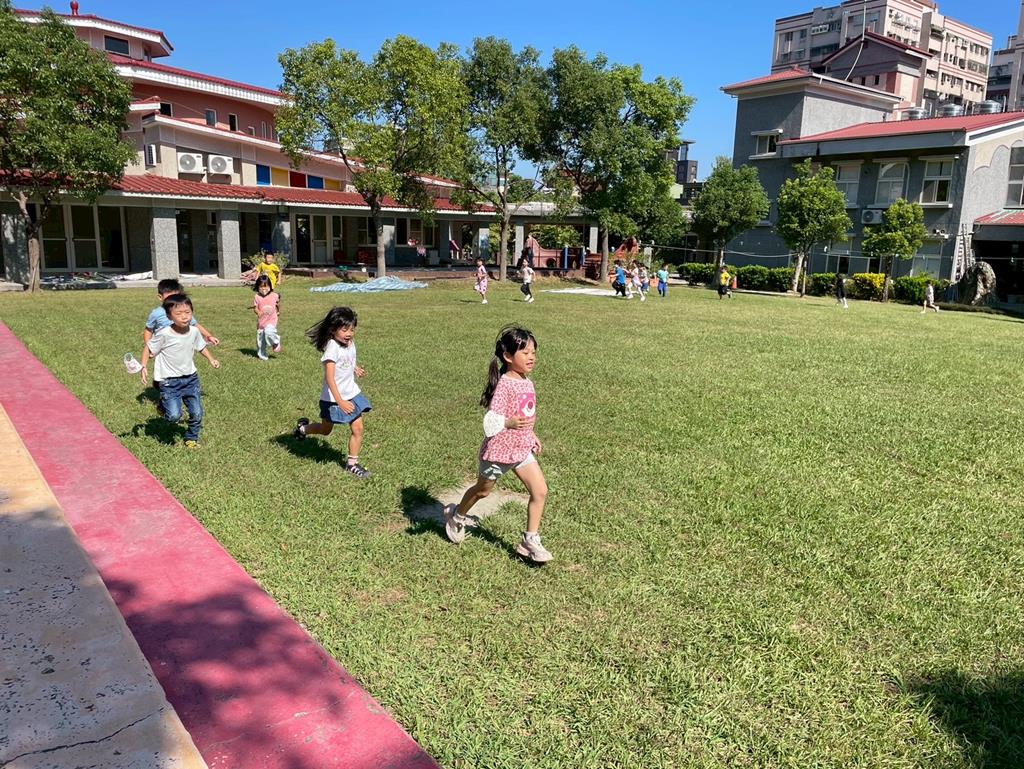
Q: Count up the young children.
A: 15